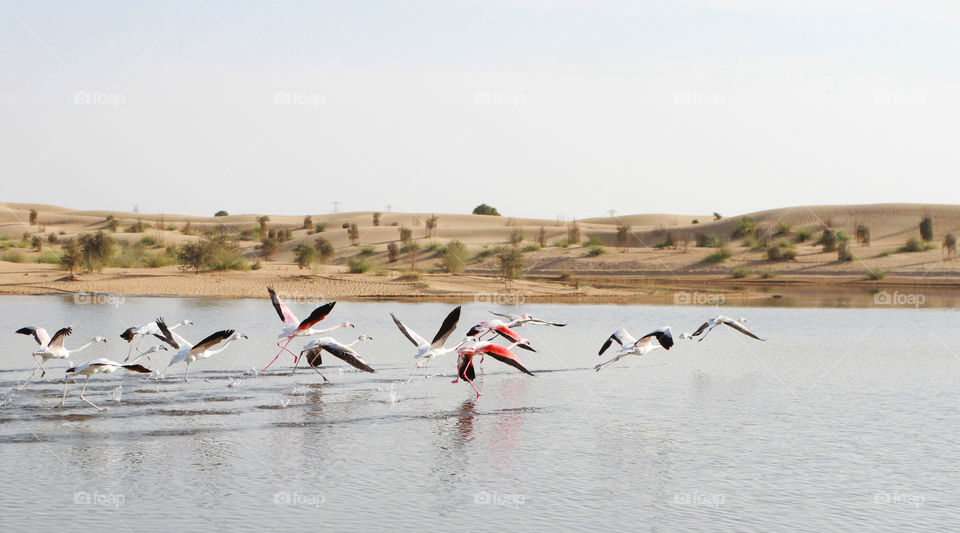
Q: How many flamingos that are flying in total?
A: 12